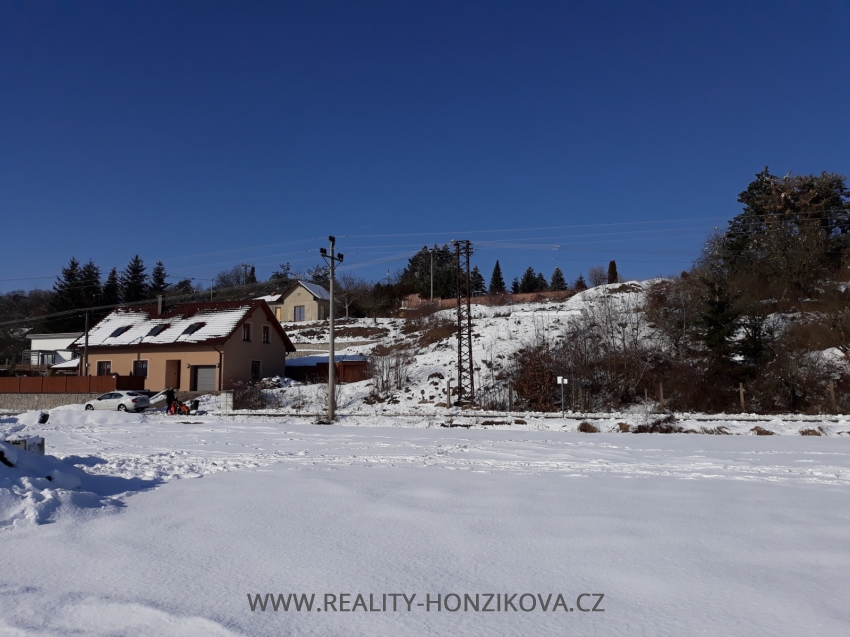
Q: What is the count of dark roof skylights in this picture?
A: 3